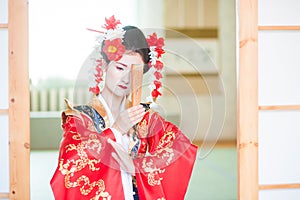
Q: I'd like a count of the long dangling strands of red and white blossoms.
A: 2